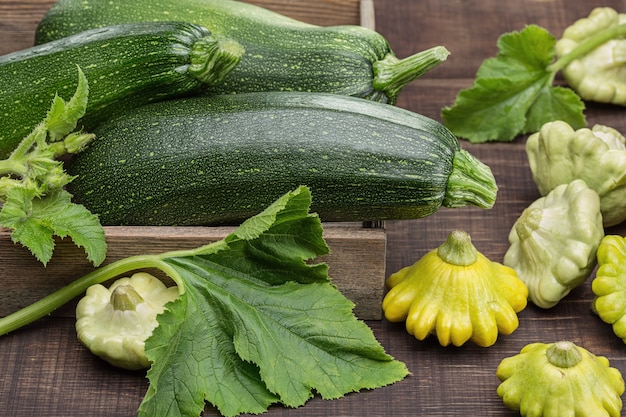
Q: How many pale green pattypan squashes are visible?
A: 4